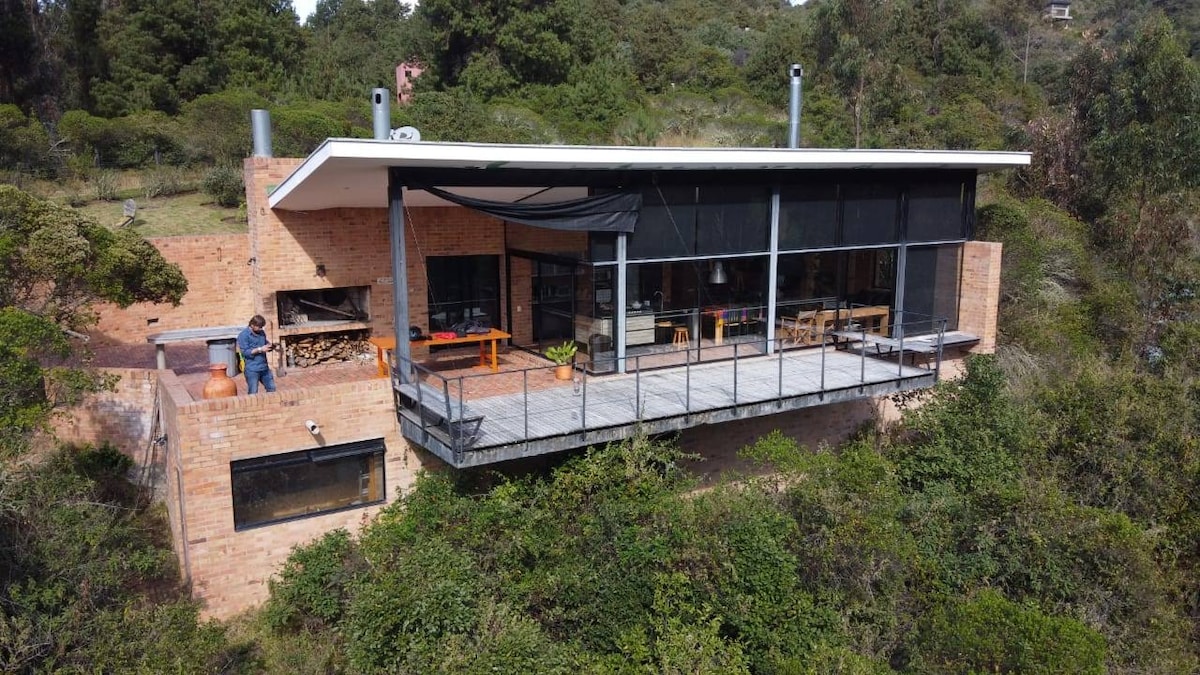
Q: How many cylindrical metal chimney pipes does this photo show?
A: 3